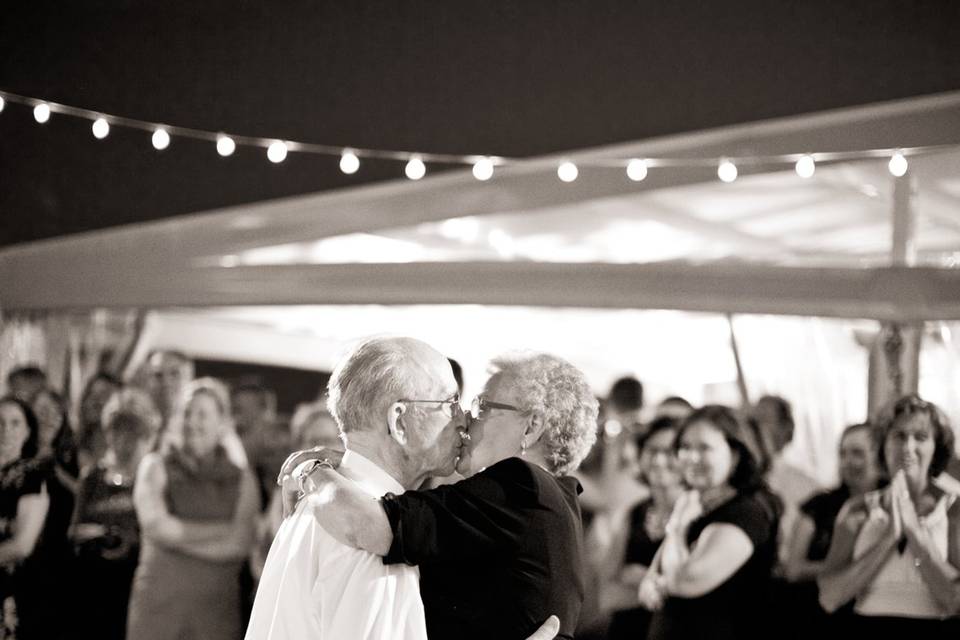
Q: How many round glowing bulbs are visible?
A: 14